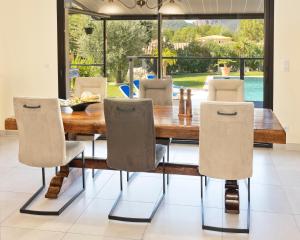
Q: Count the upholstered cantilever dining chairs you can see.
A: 6